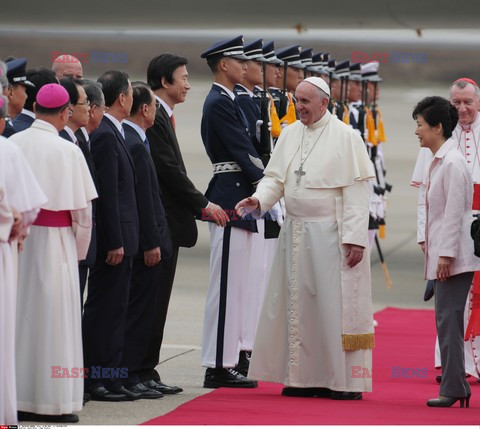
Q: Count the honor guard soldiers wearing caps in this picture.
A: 11